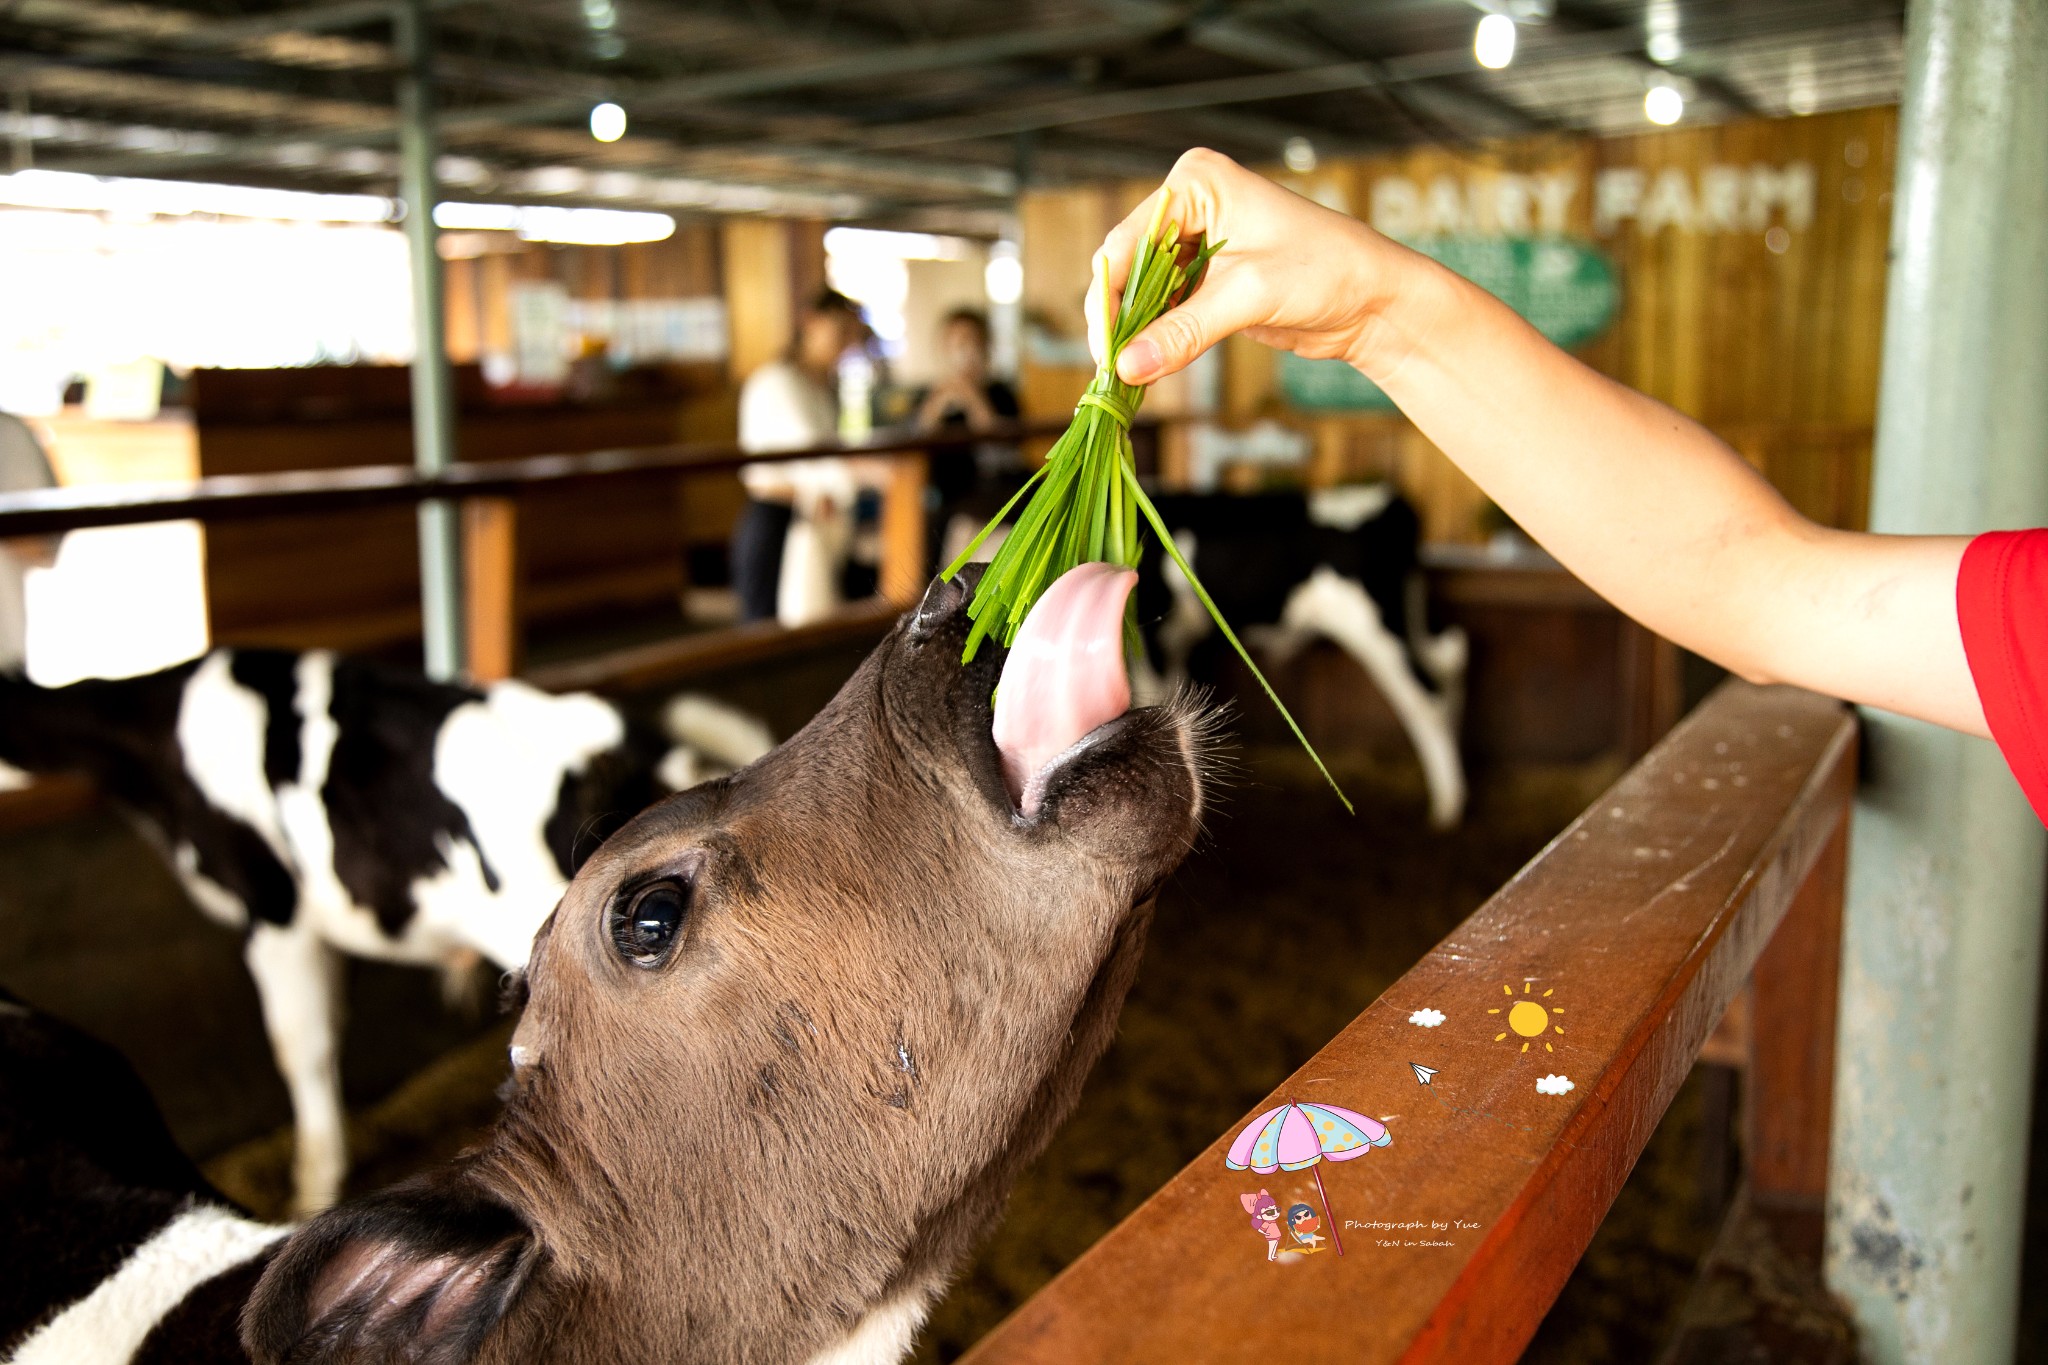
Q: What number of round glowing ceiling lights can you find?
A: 3